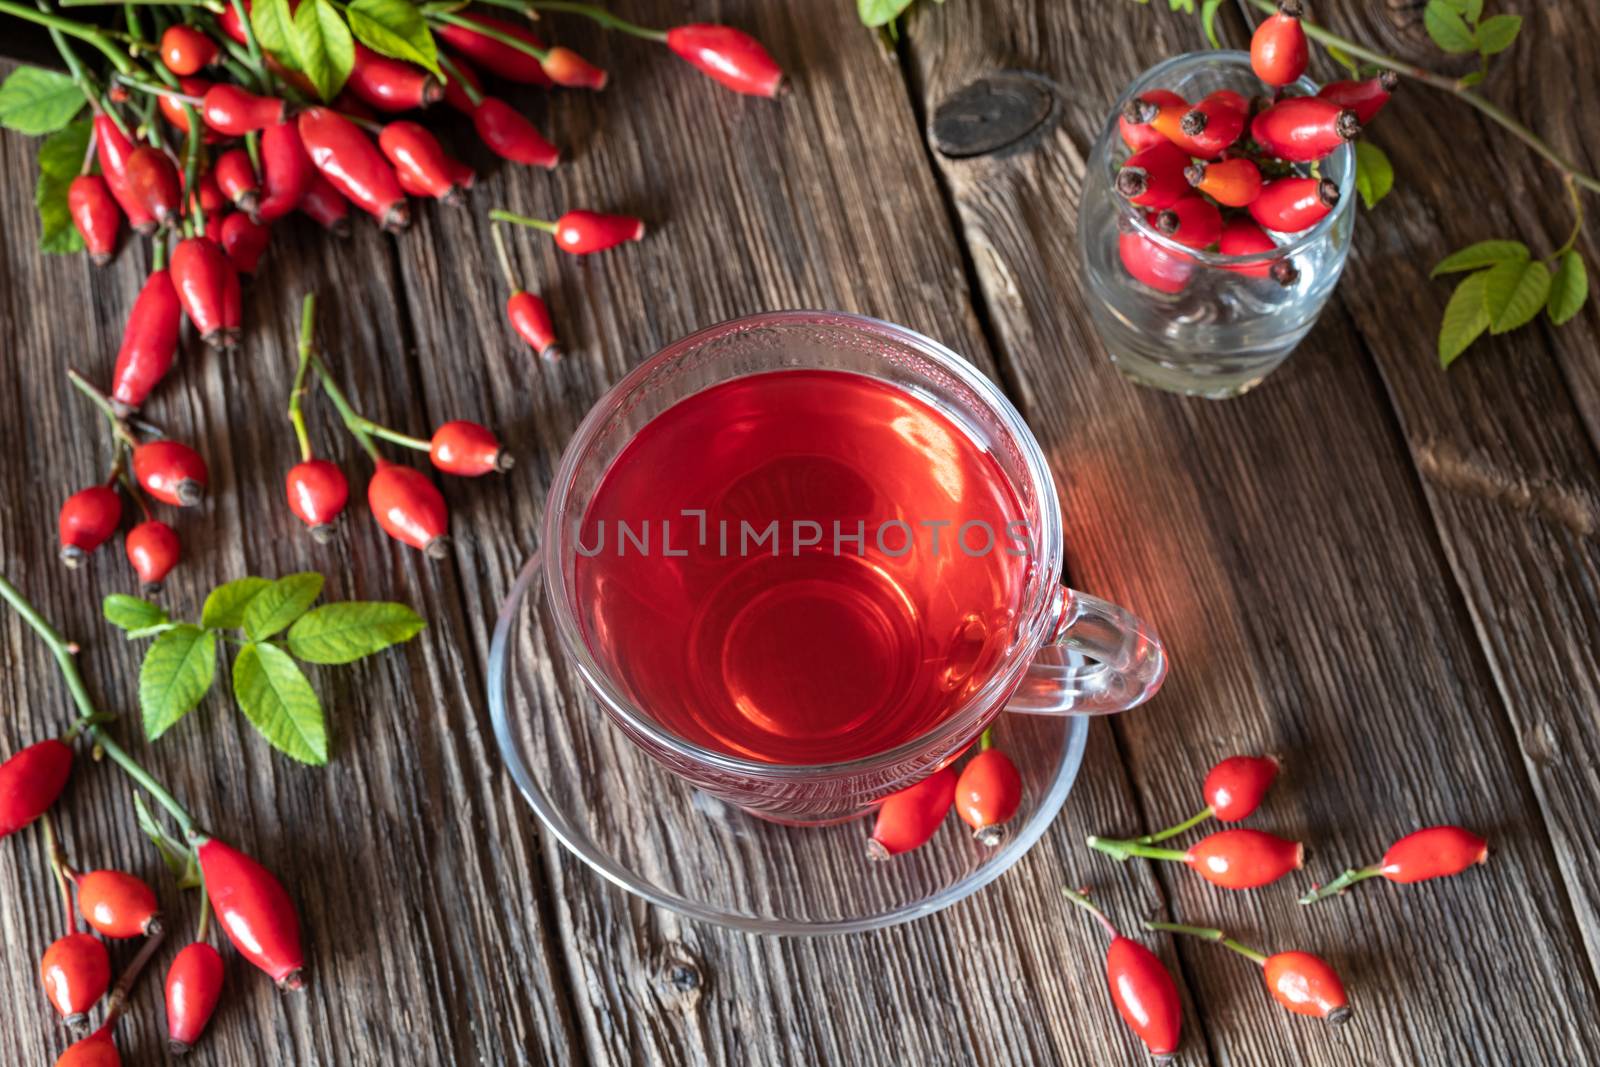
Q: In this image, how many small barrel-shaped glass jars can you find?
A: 1